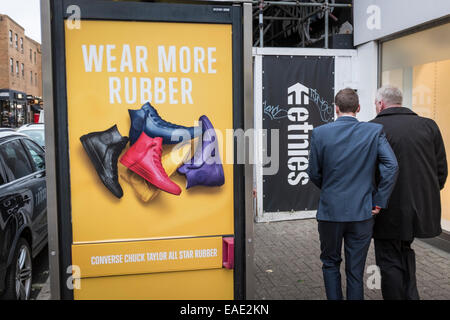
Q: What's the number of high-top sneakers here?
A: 5